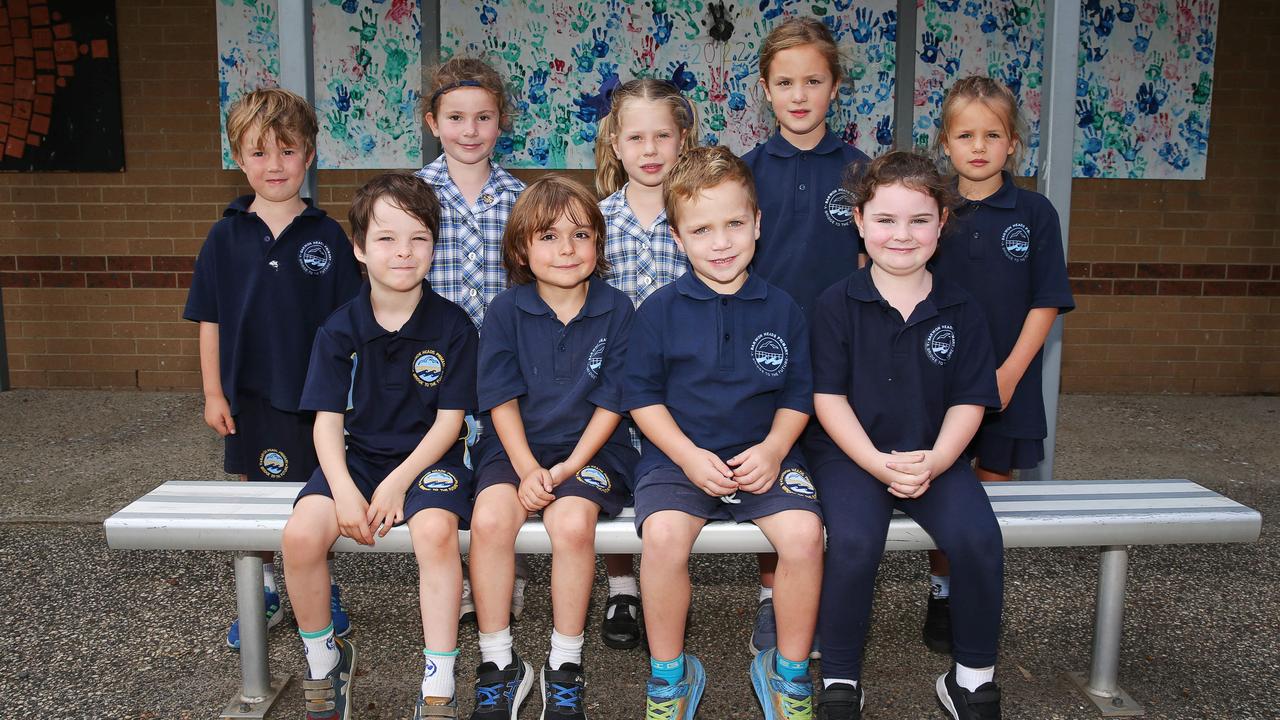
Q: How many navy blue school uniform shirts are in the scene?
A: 7